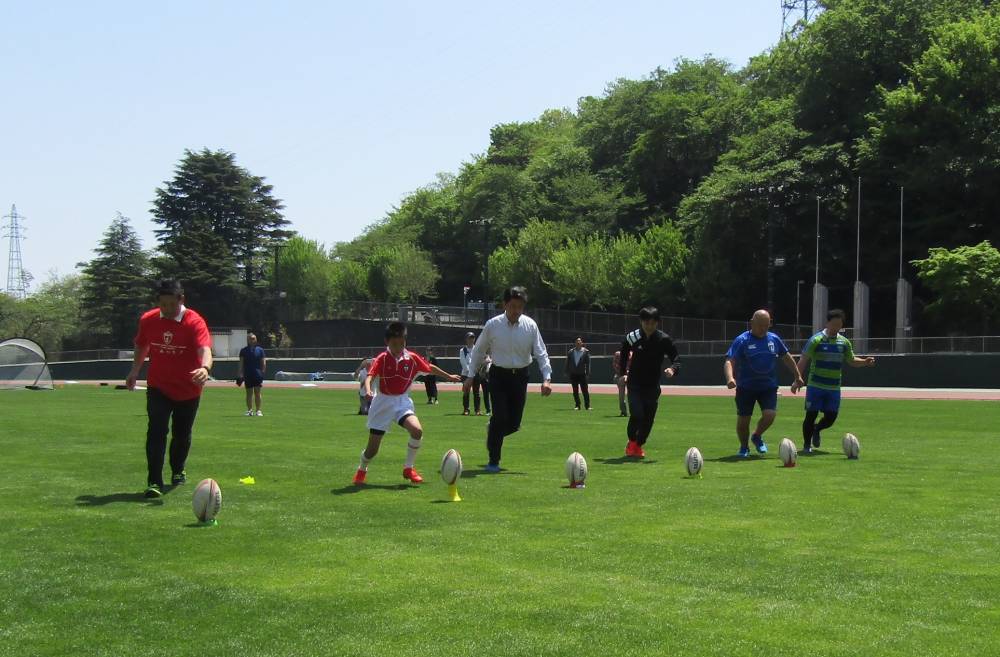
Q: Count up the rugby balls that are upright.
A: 6